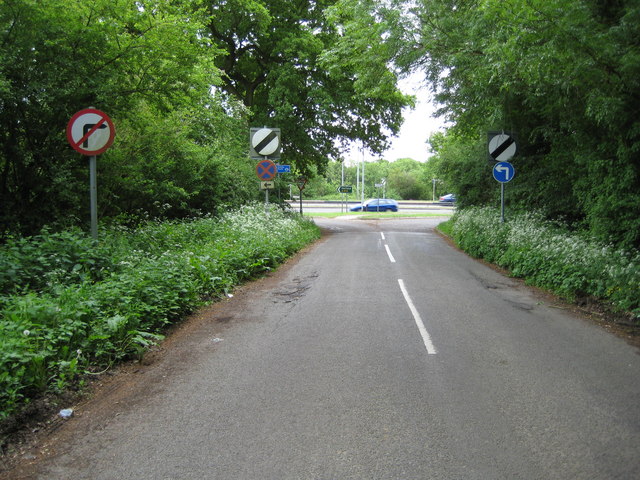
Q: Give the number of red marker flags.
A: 0